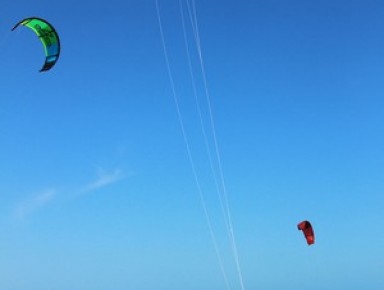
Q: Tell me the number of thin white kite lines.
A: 4